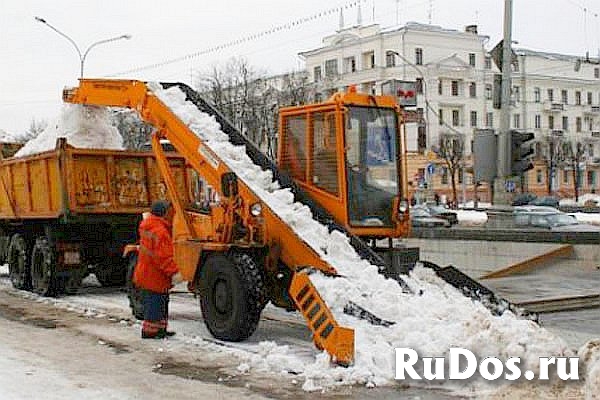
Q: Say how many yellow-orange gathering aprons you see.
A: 1